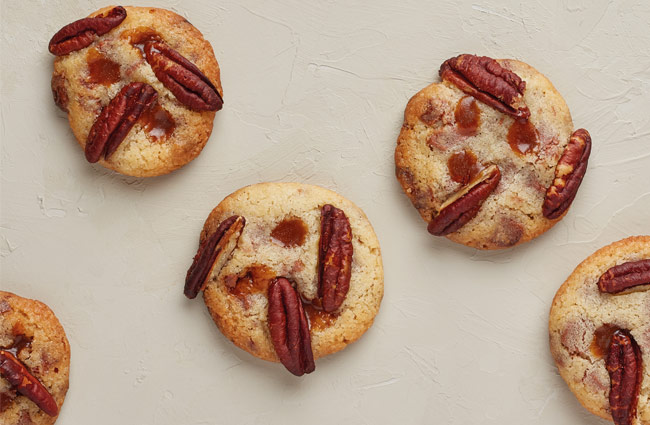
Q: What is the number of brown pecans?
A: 12